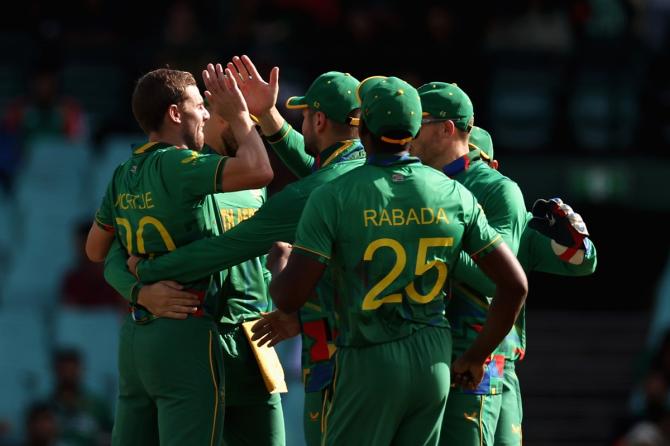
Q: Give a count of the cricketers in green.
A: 6